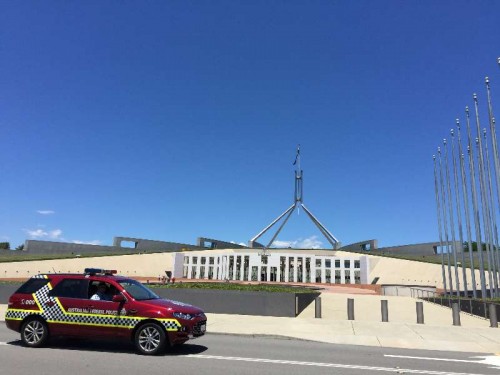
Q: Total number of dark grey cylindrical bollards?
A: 6